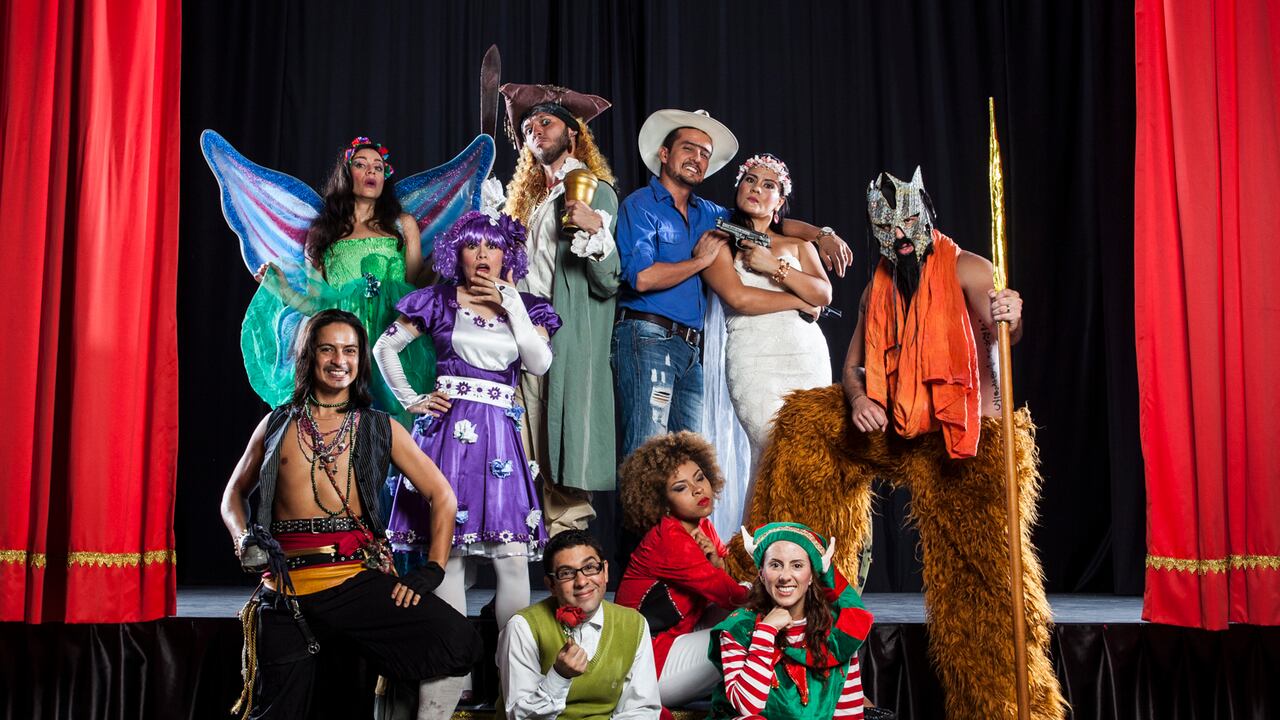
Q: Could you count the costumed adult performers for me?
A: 10